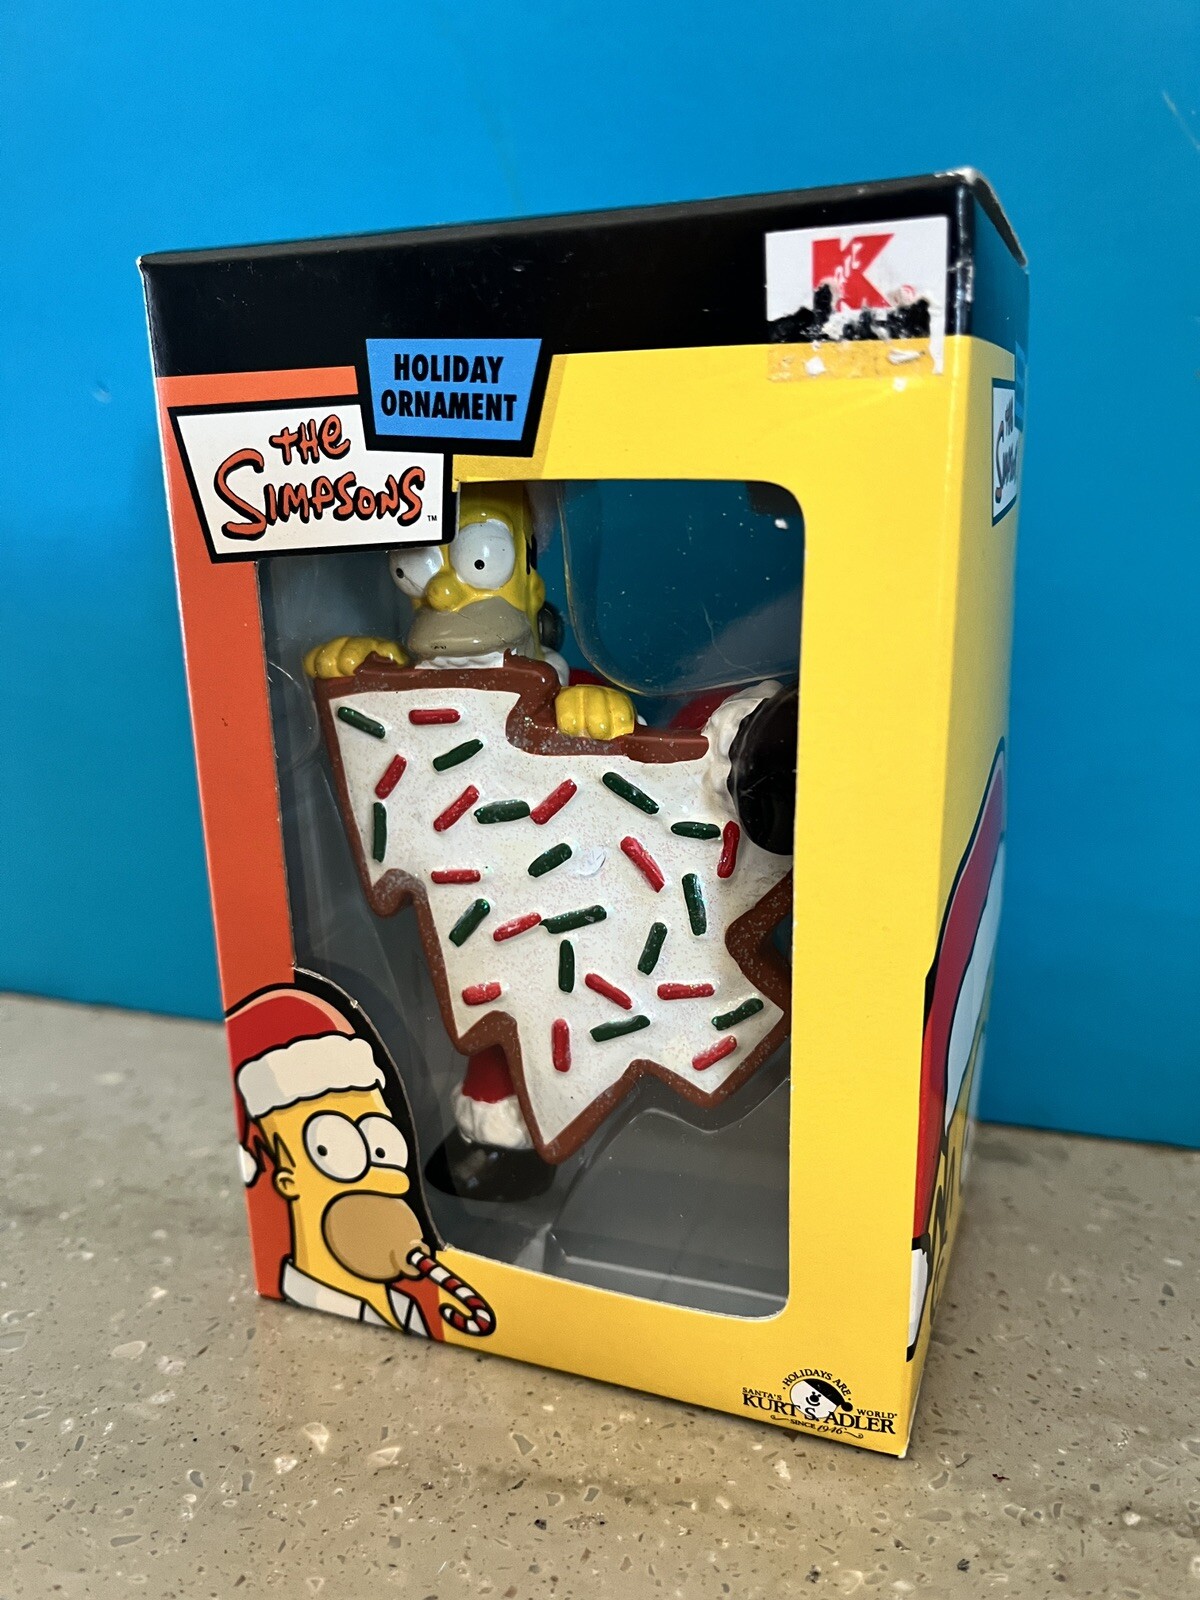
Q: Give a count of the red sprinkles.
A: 13